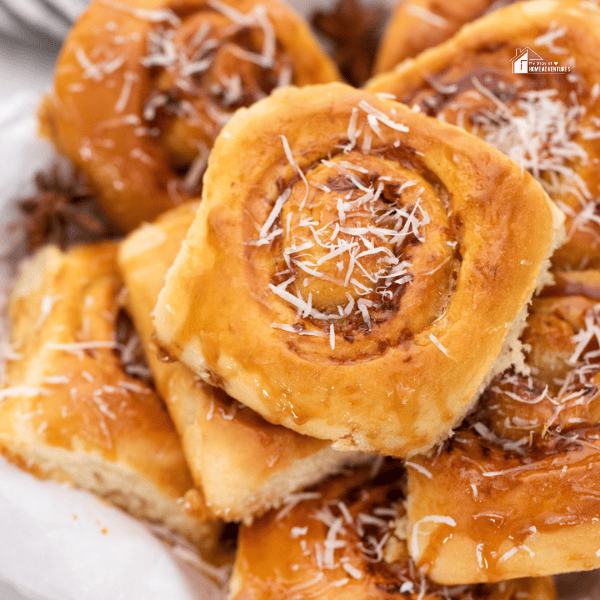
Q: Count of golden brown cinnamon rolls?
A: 8